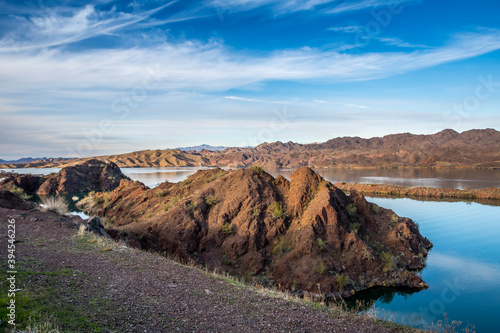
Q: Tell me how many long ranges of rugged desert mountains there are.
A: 1